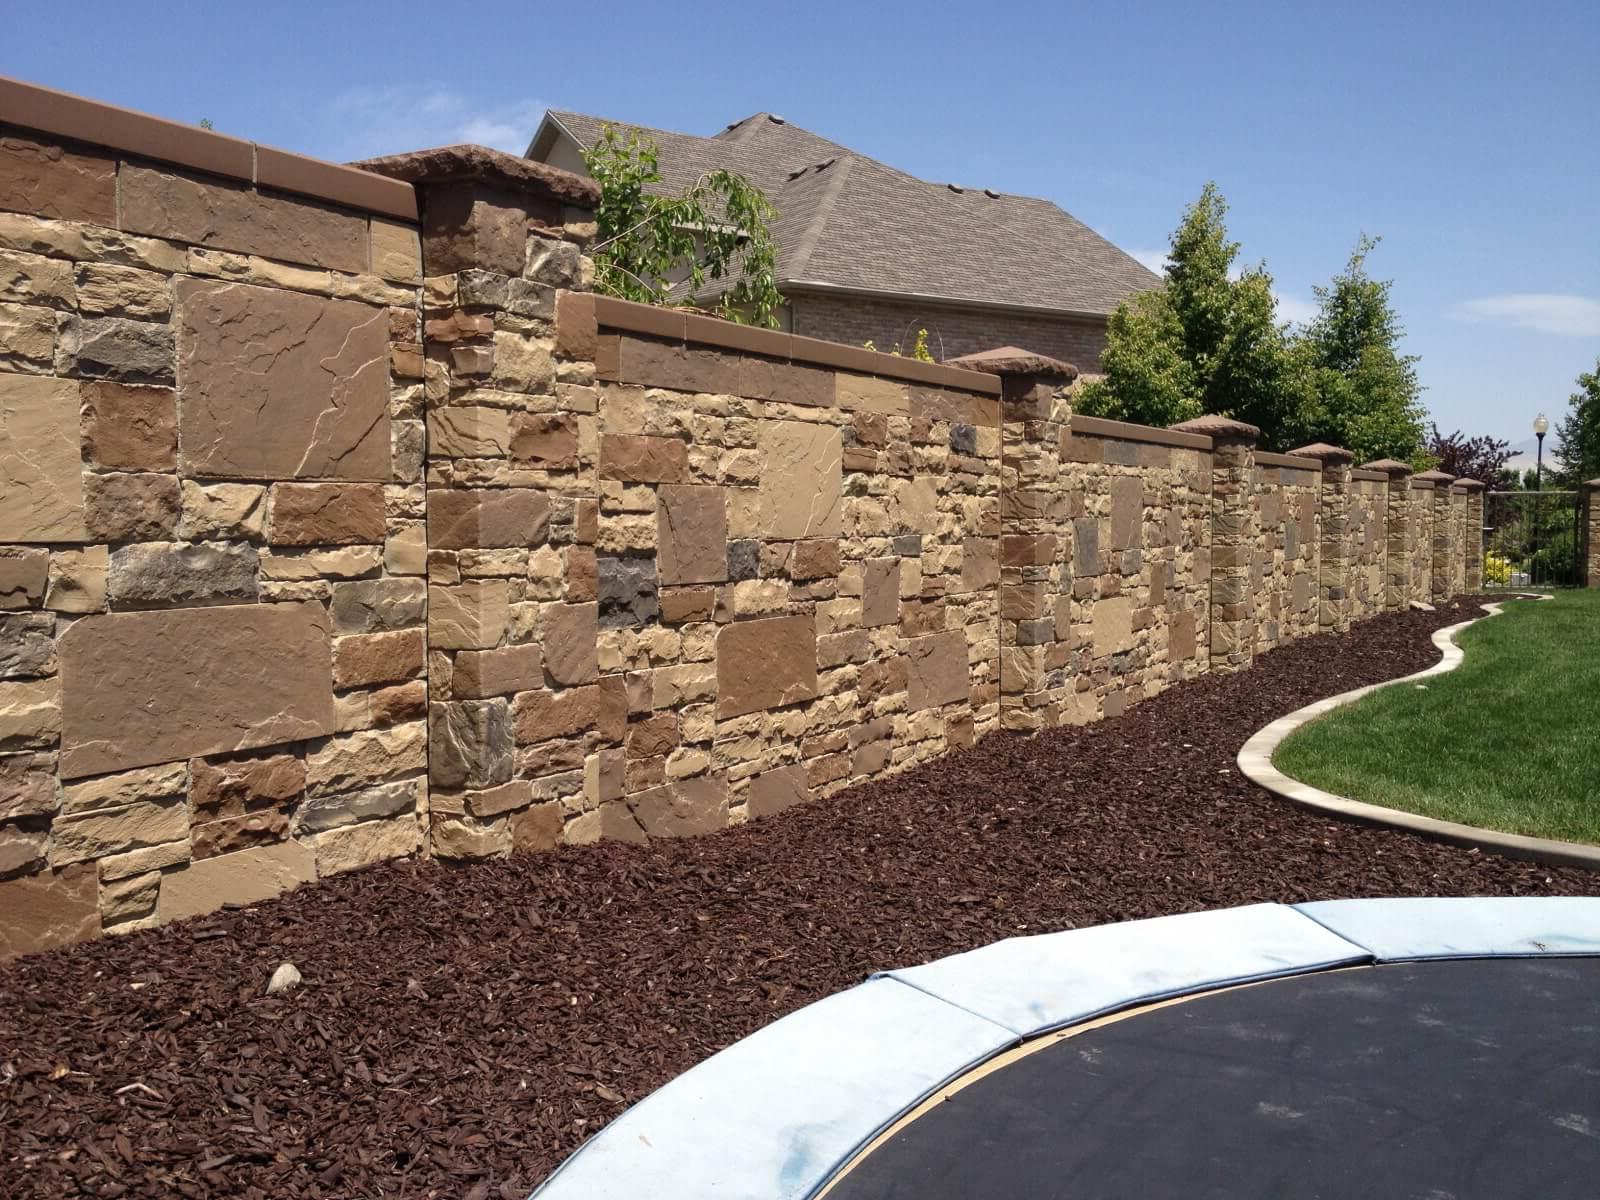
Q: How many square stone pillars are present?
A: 8